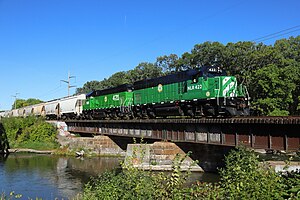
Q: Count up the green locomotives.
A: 2